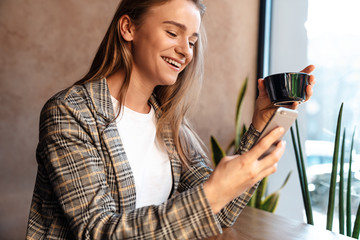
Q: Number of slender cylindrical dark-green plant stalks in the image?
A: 6